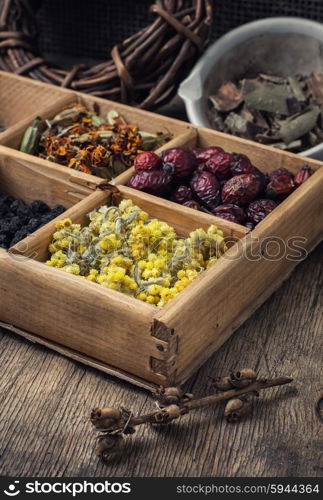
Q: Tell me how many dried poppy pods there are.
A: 7